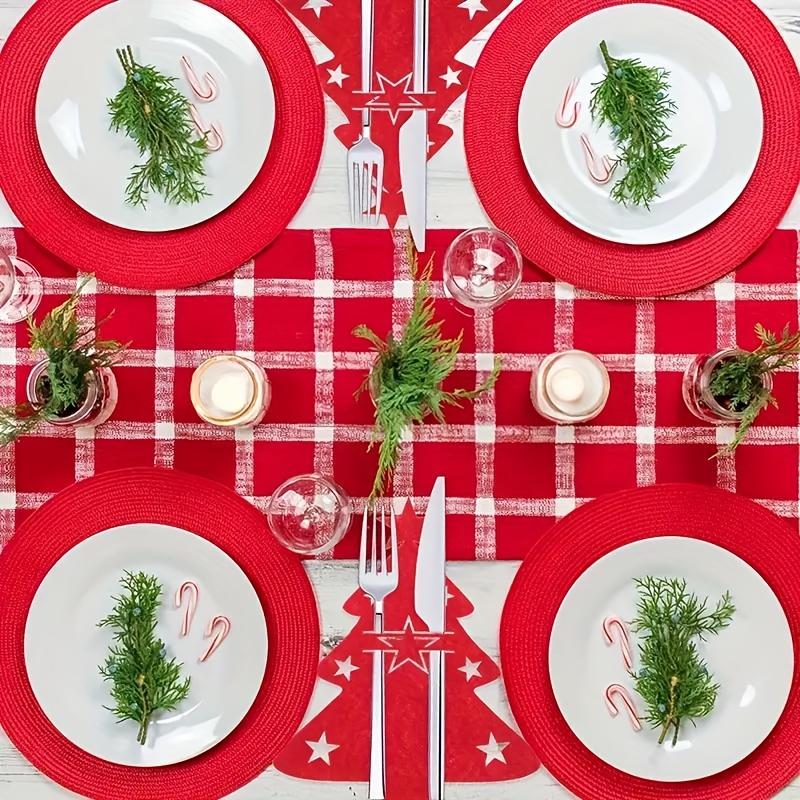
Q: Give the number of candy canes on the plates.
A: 8